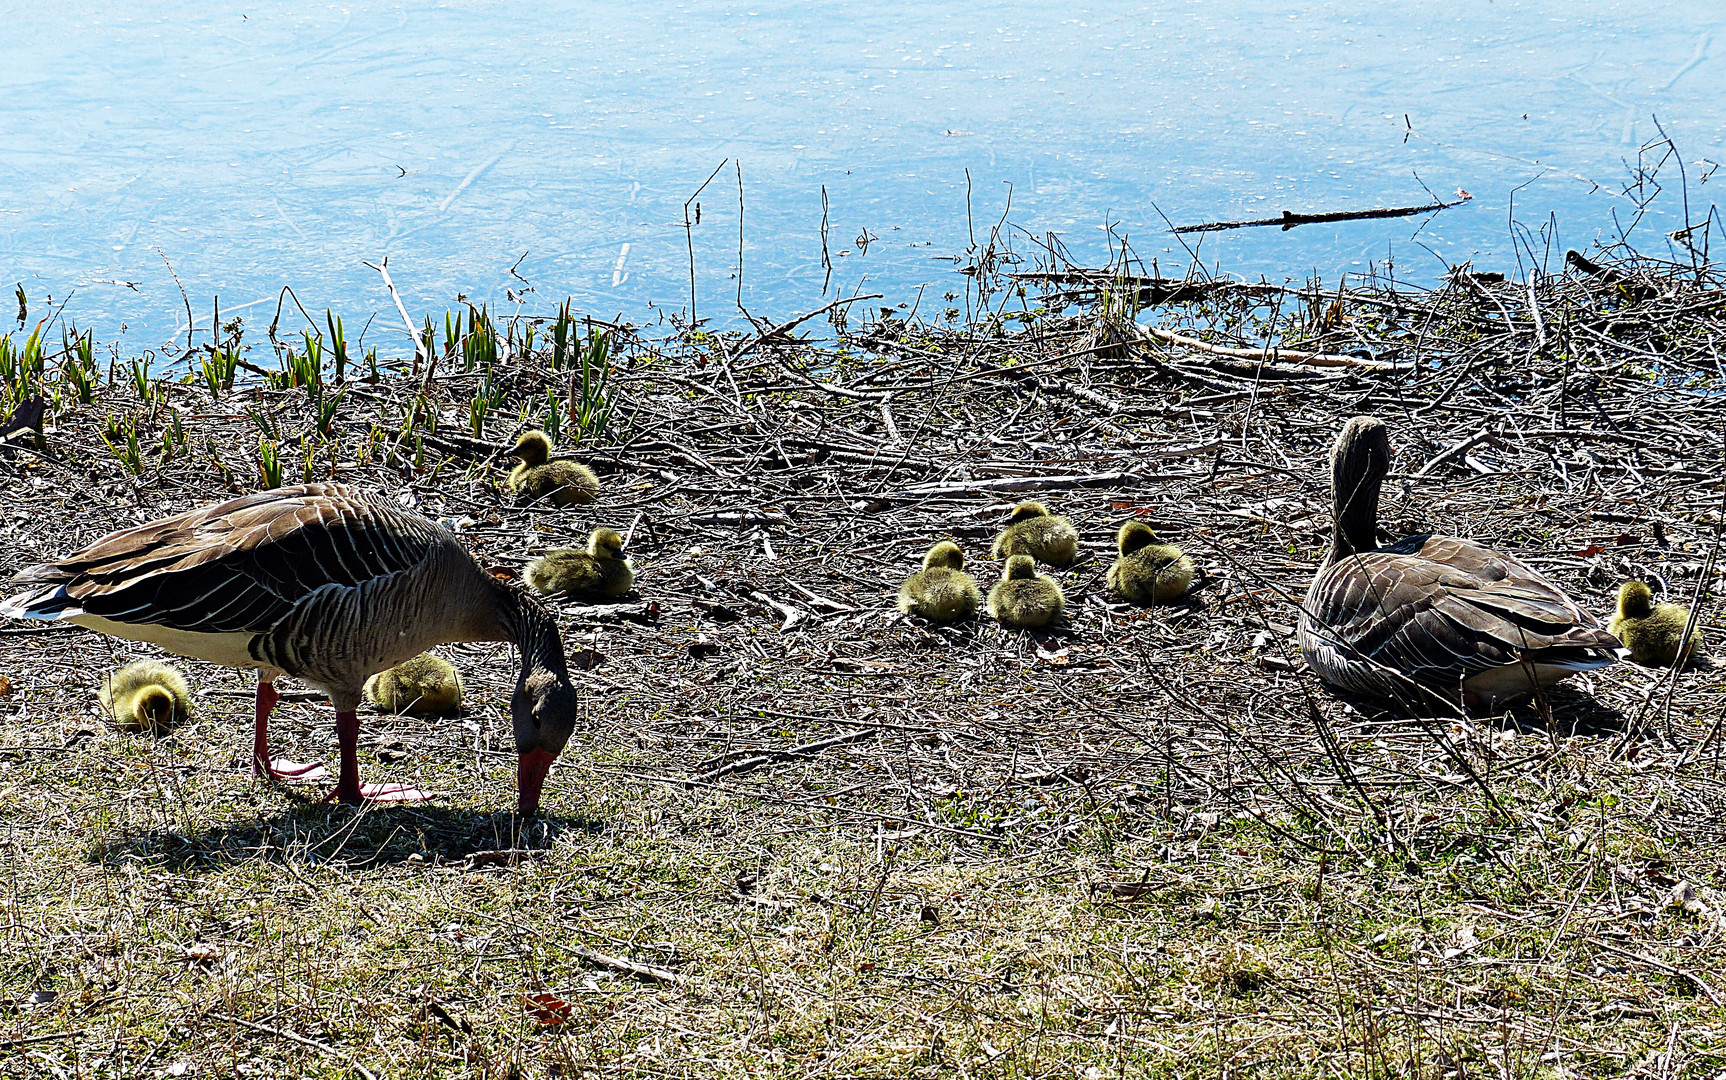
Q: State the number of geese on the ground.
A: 11